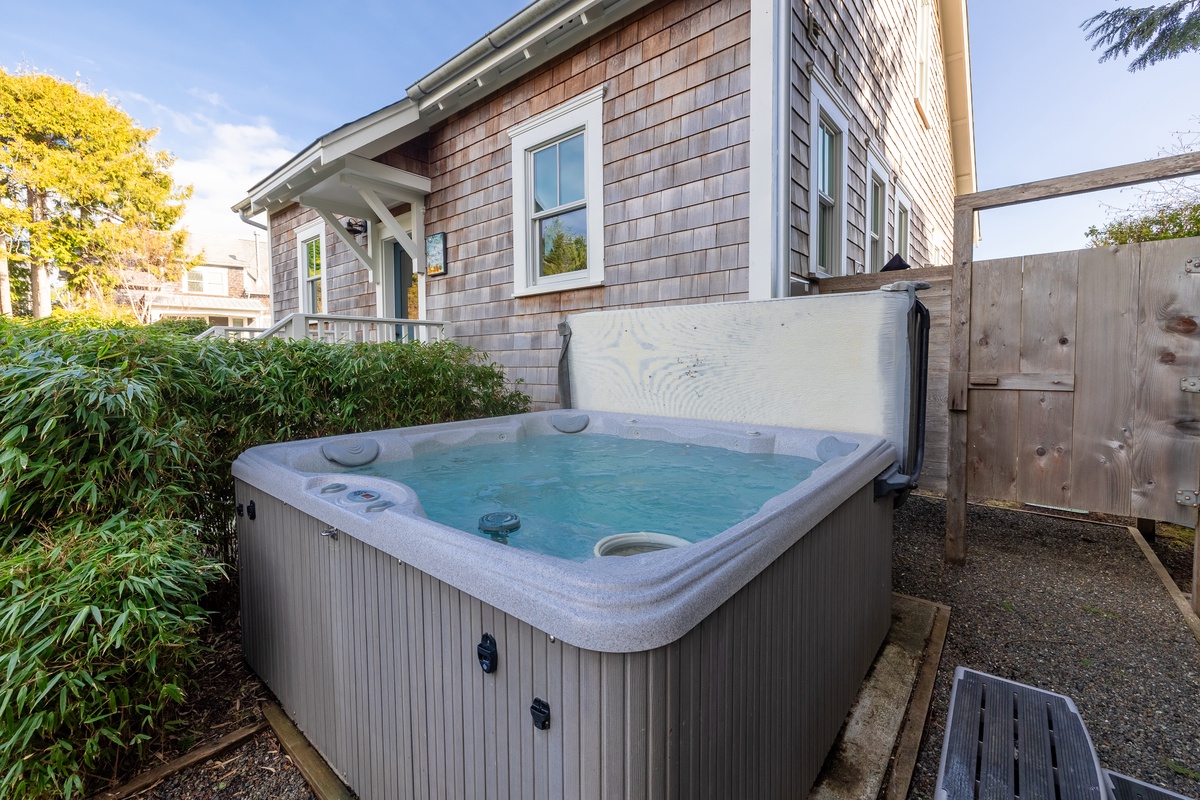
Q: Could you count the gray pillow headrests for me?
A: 3